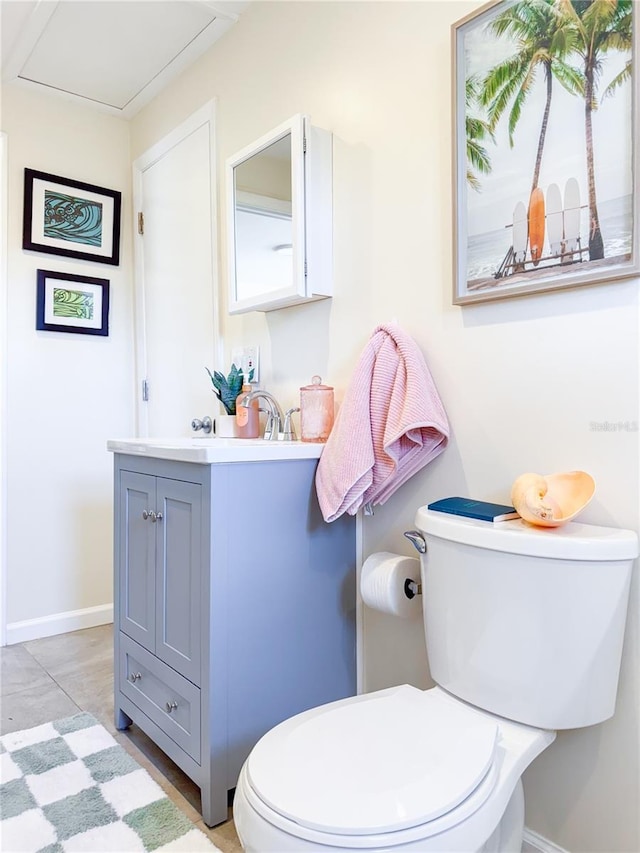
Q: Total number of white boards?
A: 3